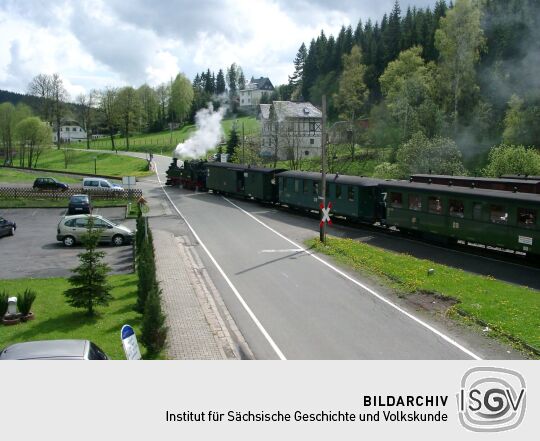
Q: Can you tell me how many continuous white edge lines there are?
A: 2